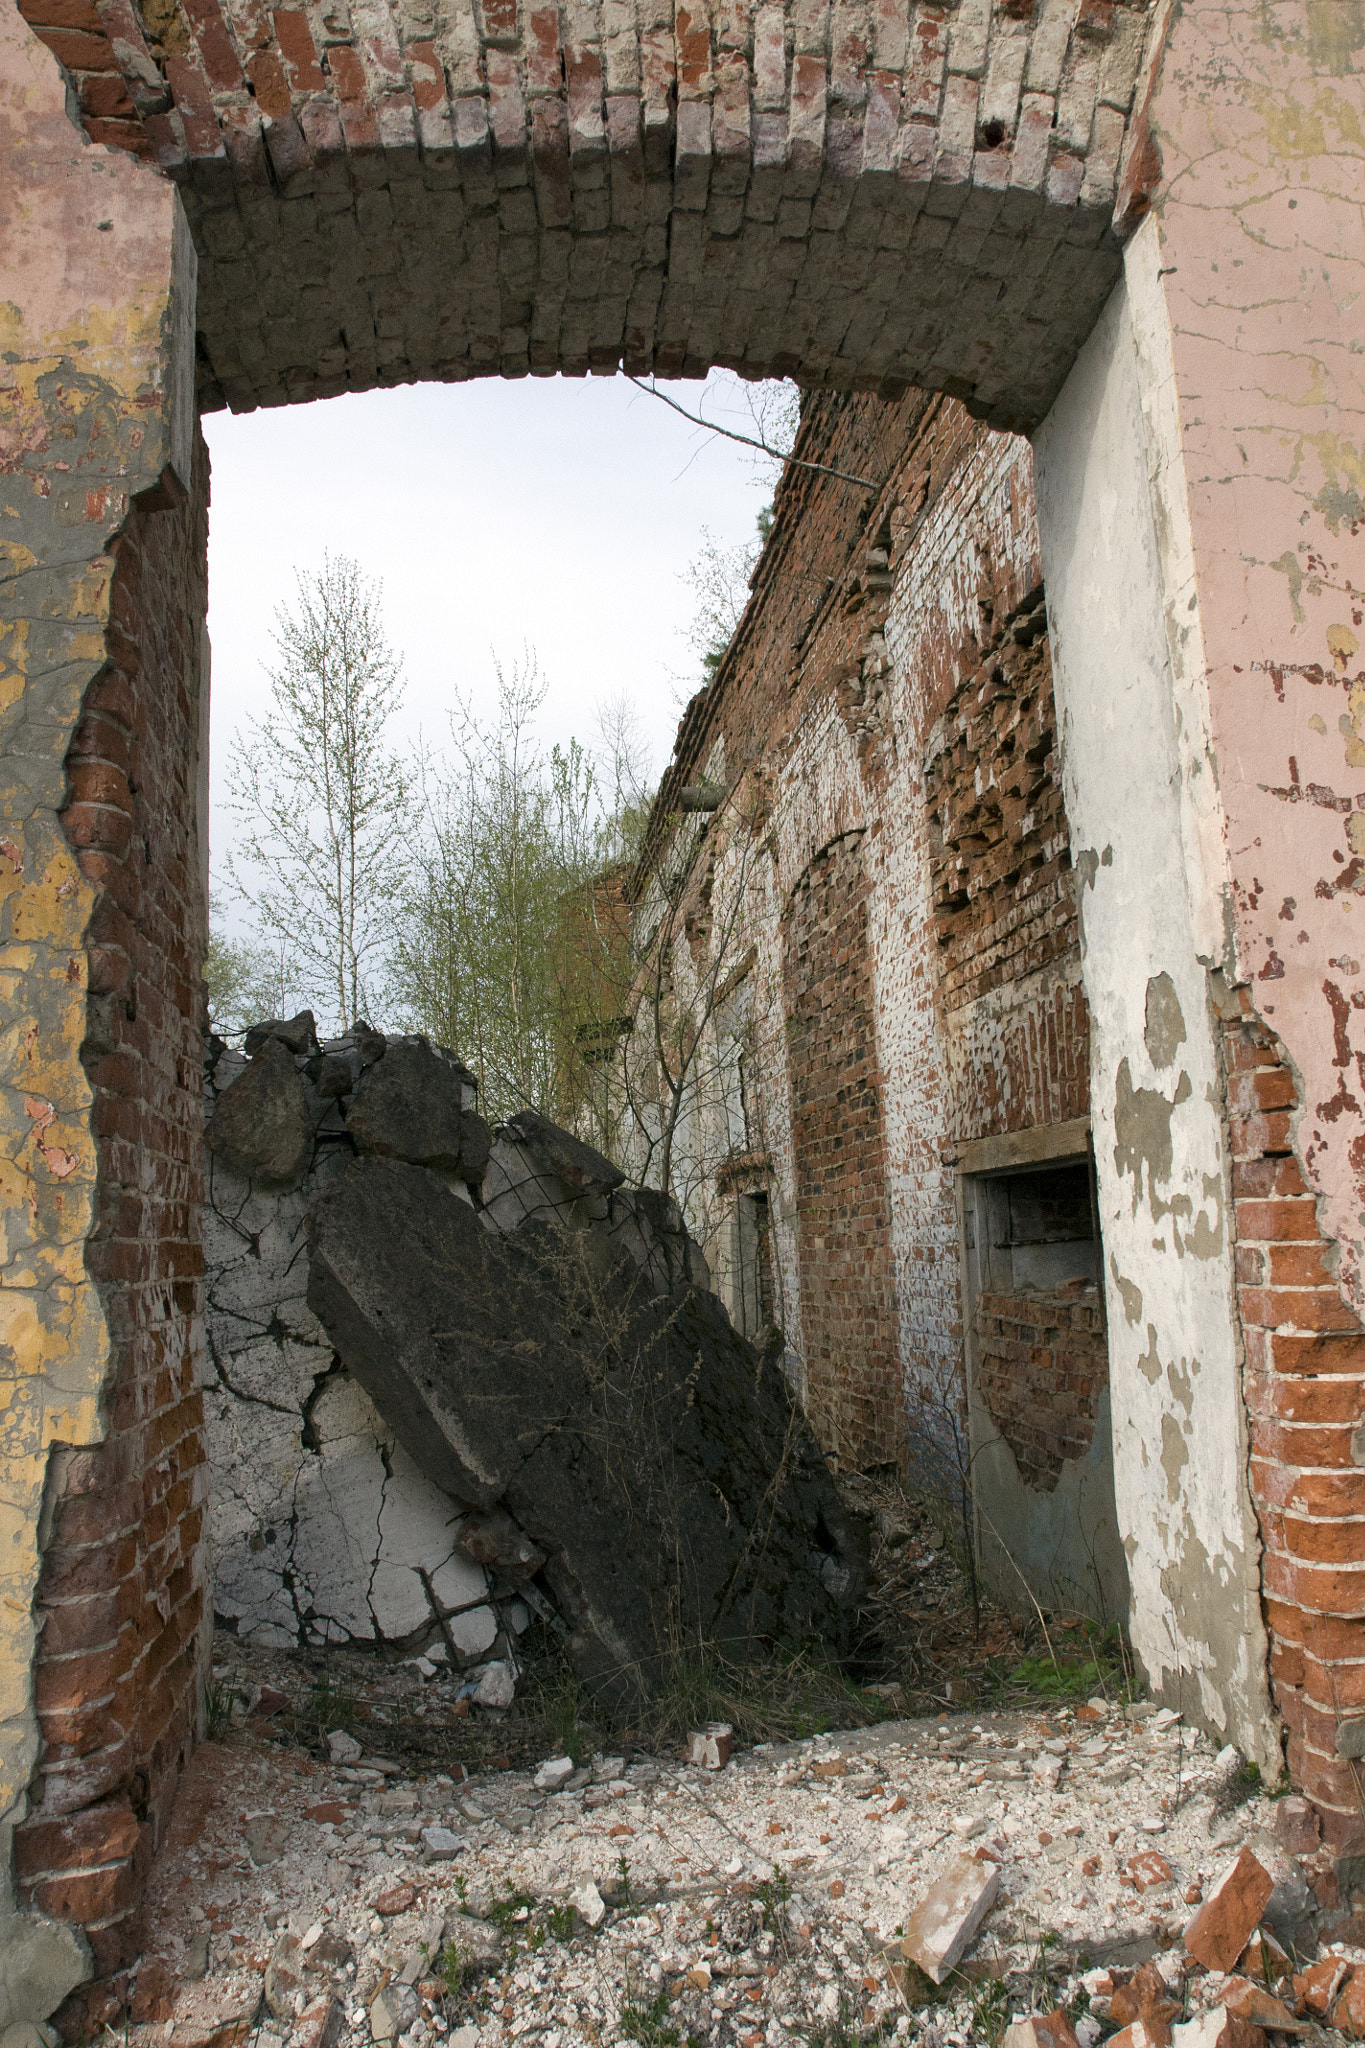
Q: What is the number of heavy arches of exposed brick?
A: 1